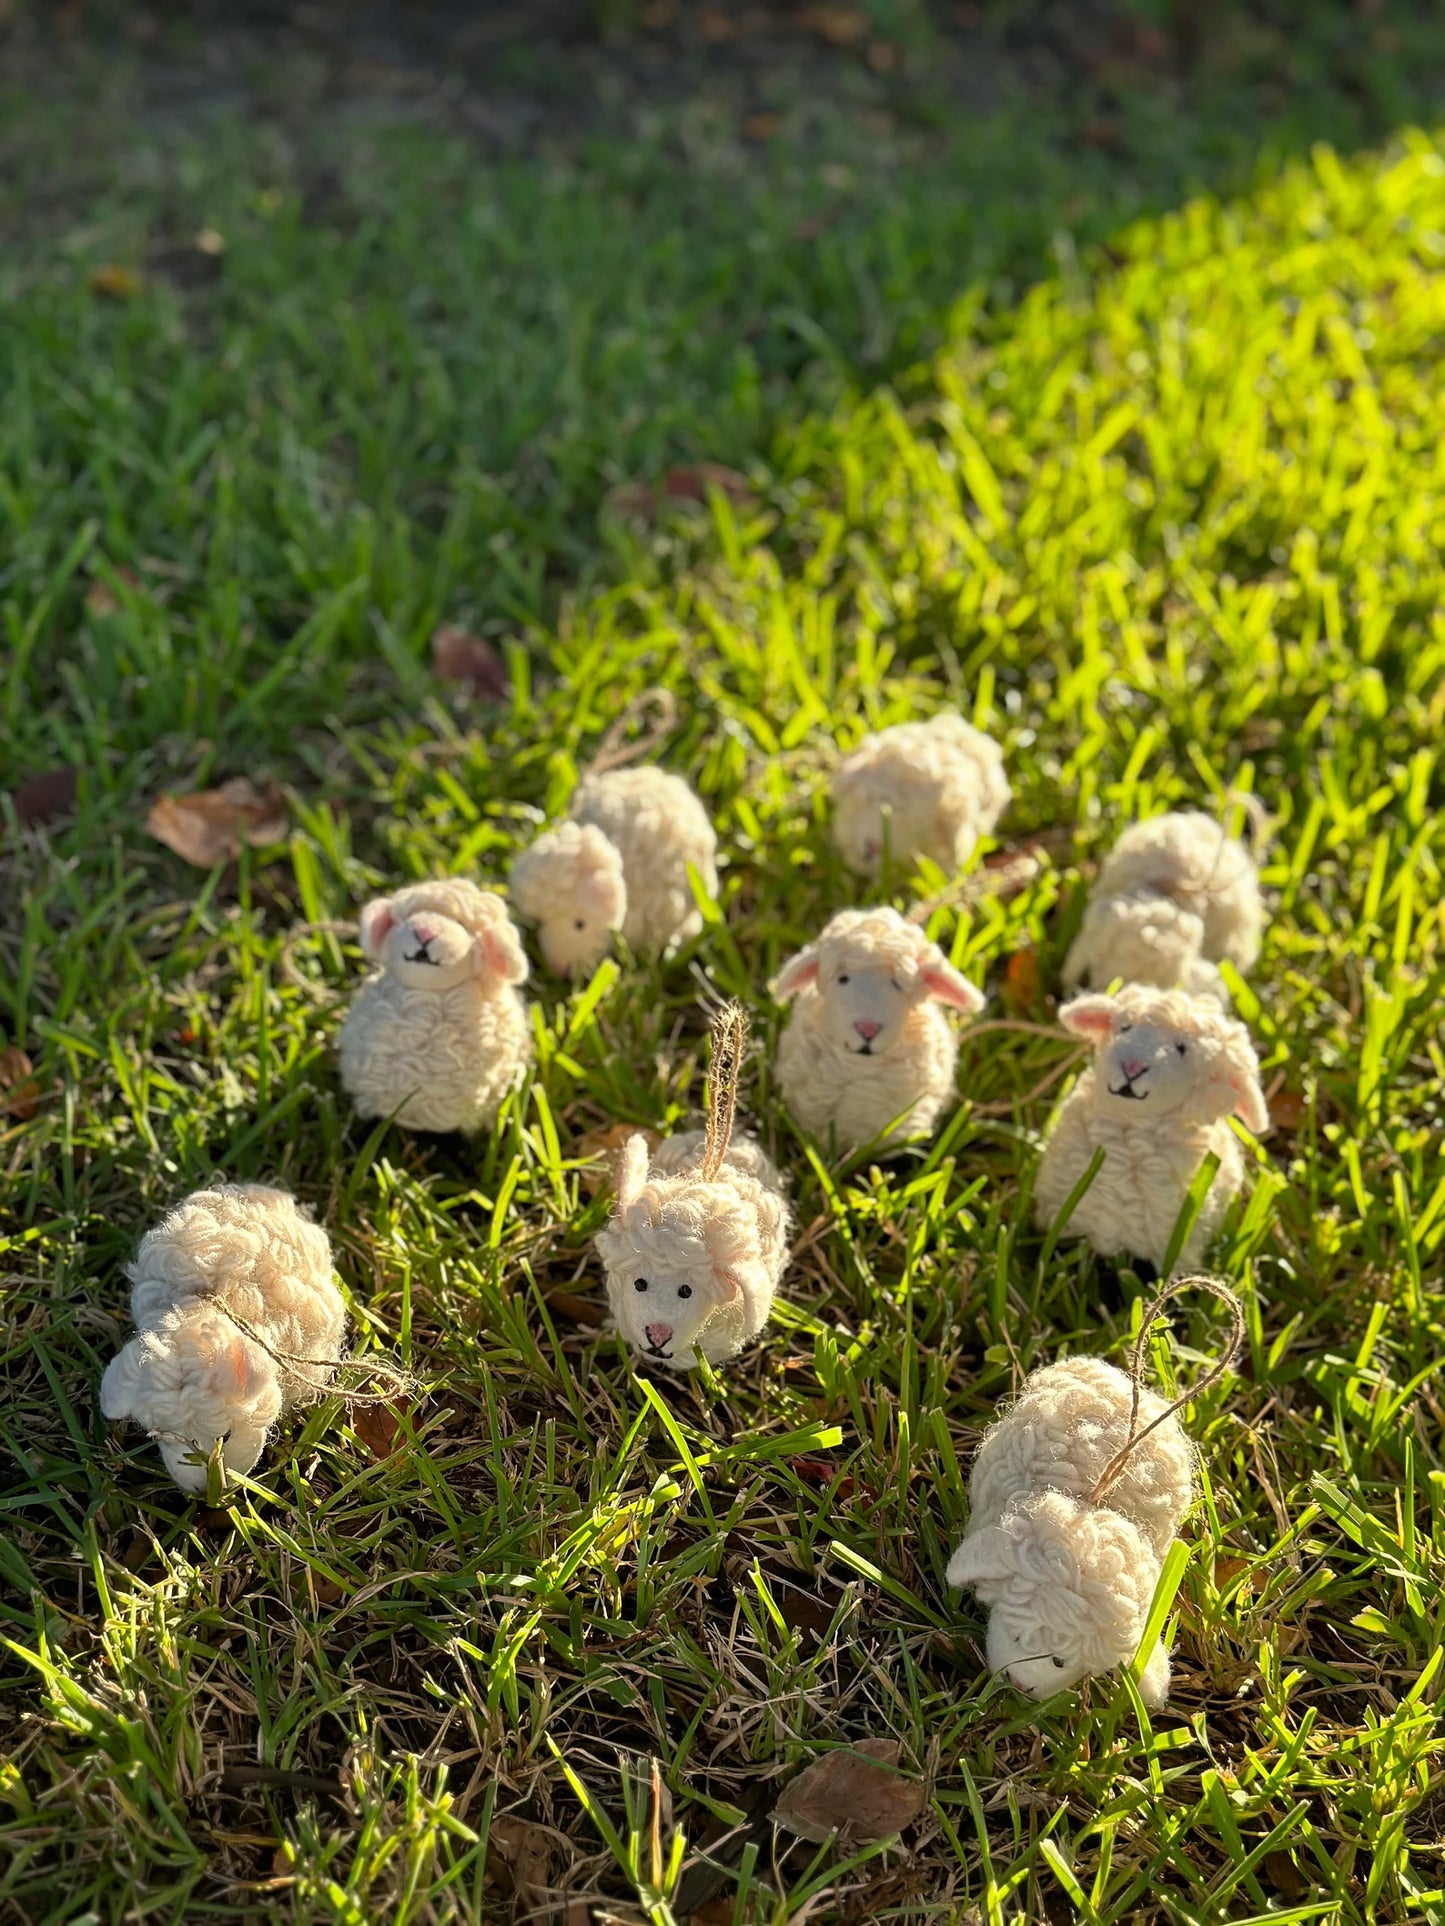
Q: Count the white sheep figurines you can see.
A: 9